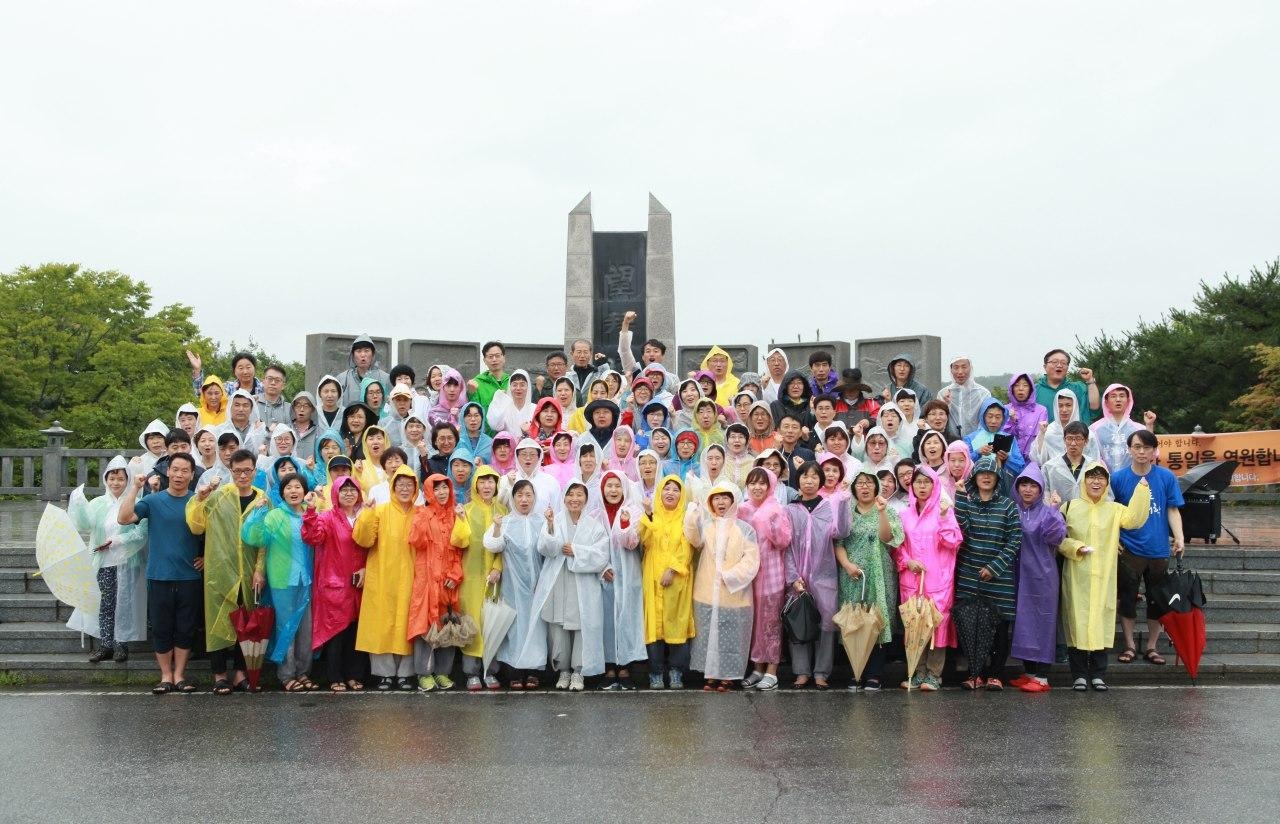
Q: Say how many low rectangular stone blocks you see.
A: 6